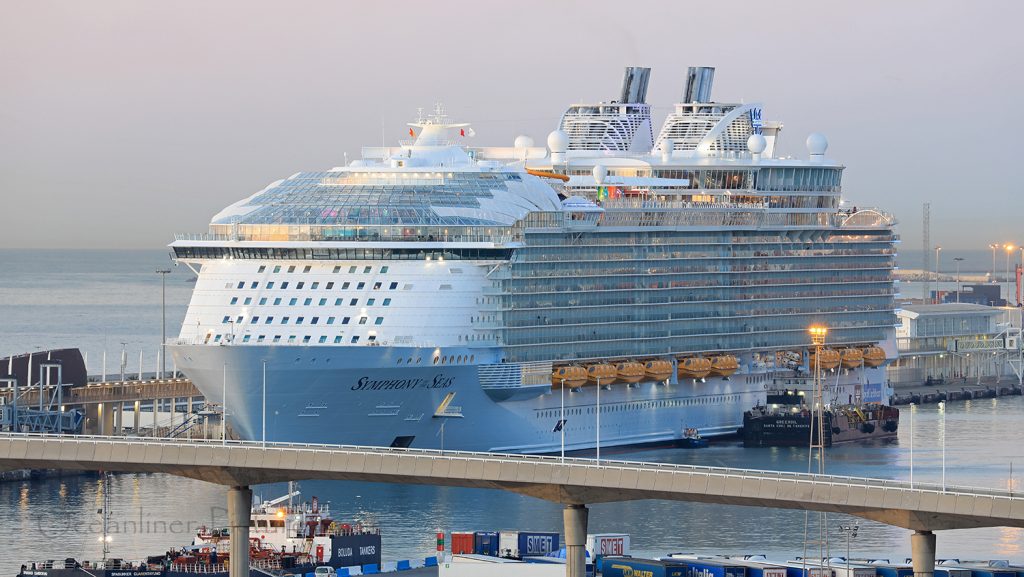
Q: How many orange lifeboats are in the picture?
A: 9